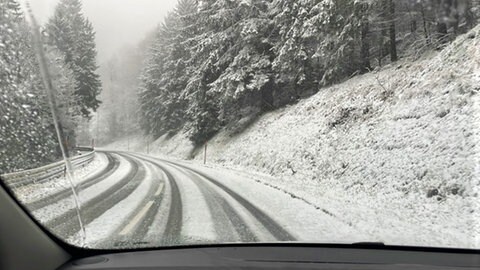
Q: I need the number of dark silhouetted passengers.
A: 0